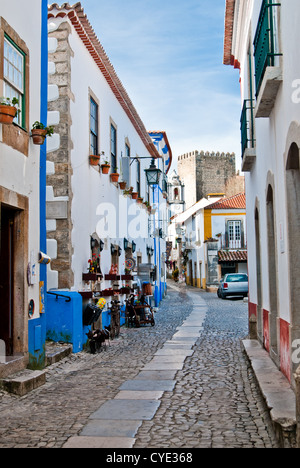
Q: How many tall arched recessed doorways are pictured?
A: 3